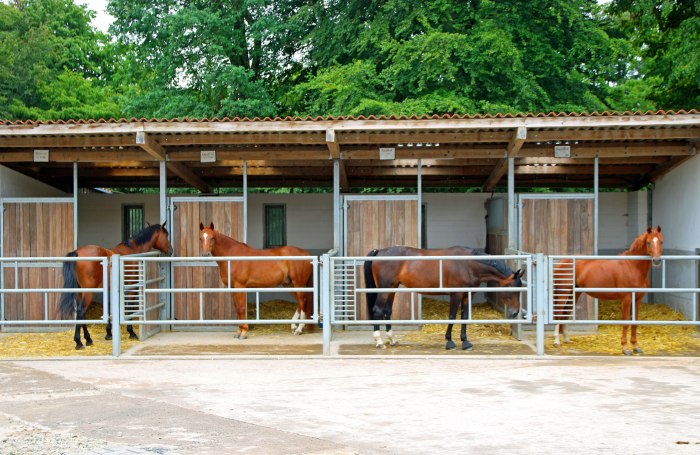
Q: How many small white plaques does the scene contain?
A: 4